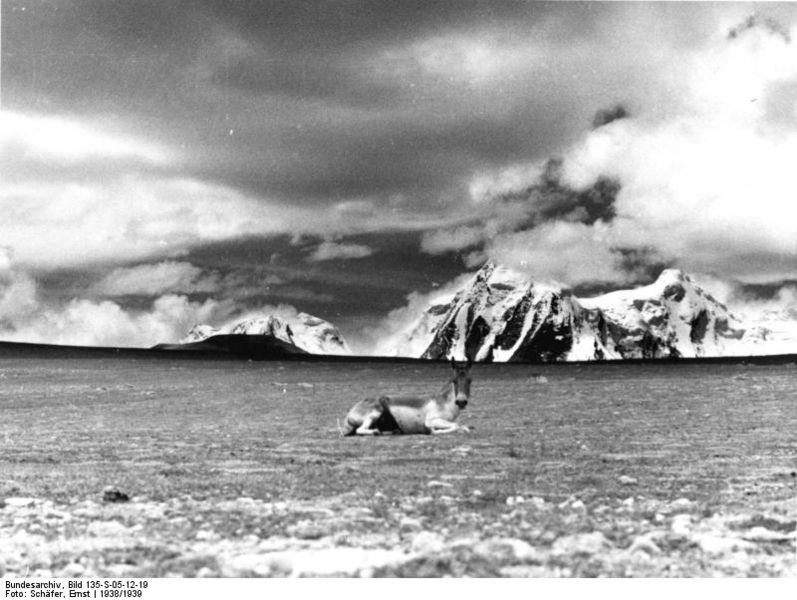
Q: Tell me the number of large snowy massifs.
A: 2